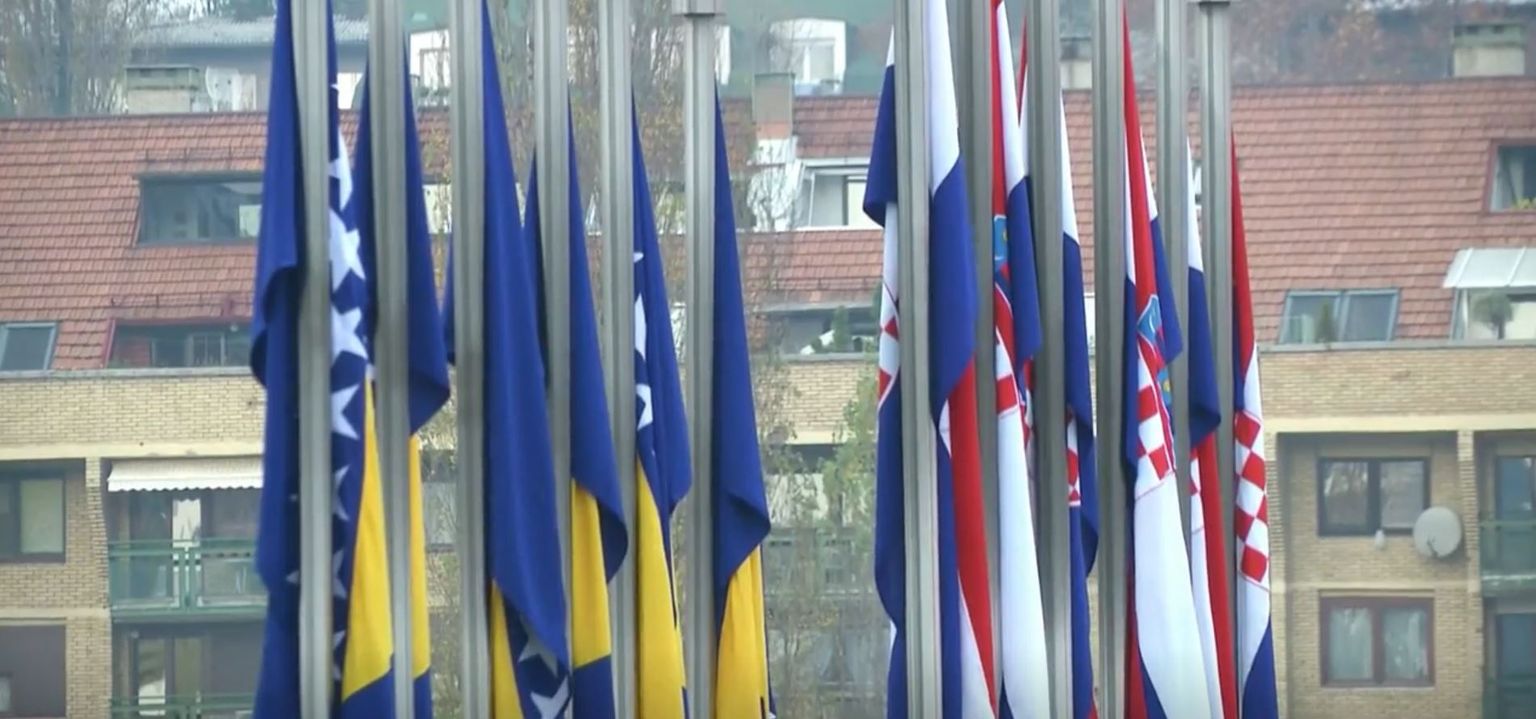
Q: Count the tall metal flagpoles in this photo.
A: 12